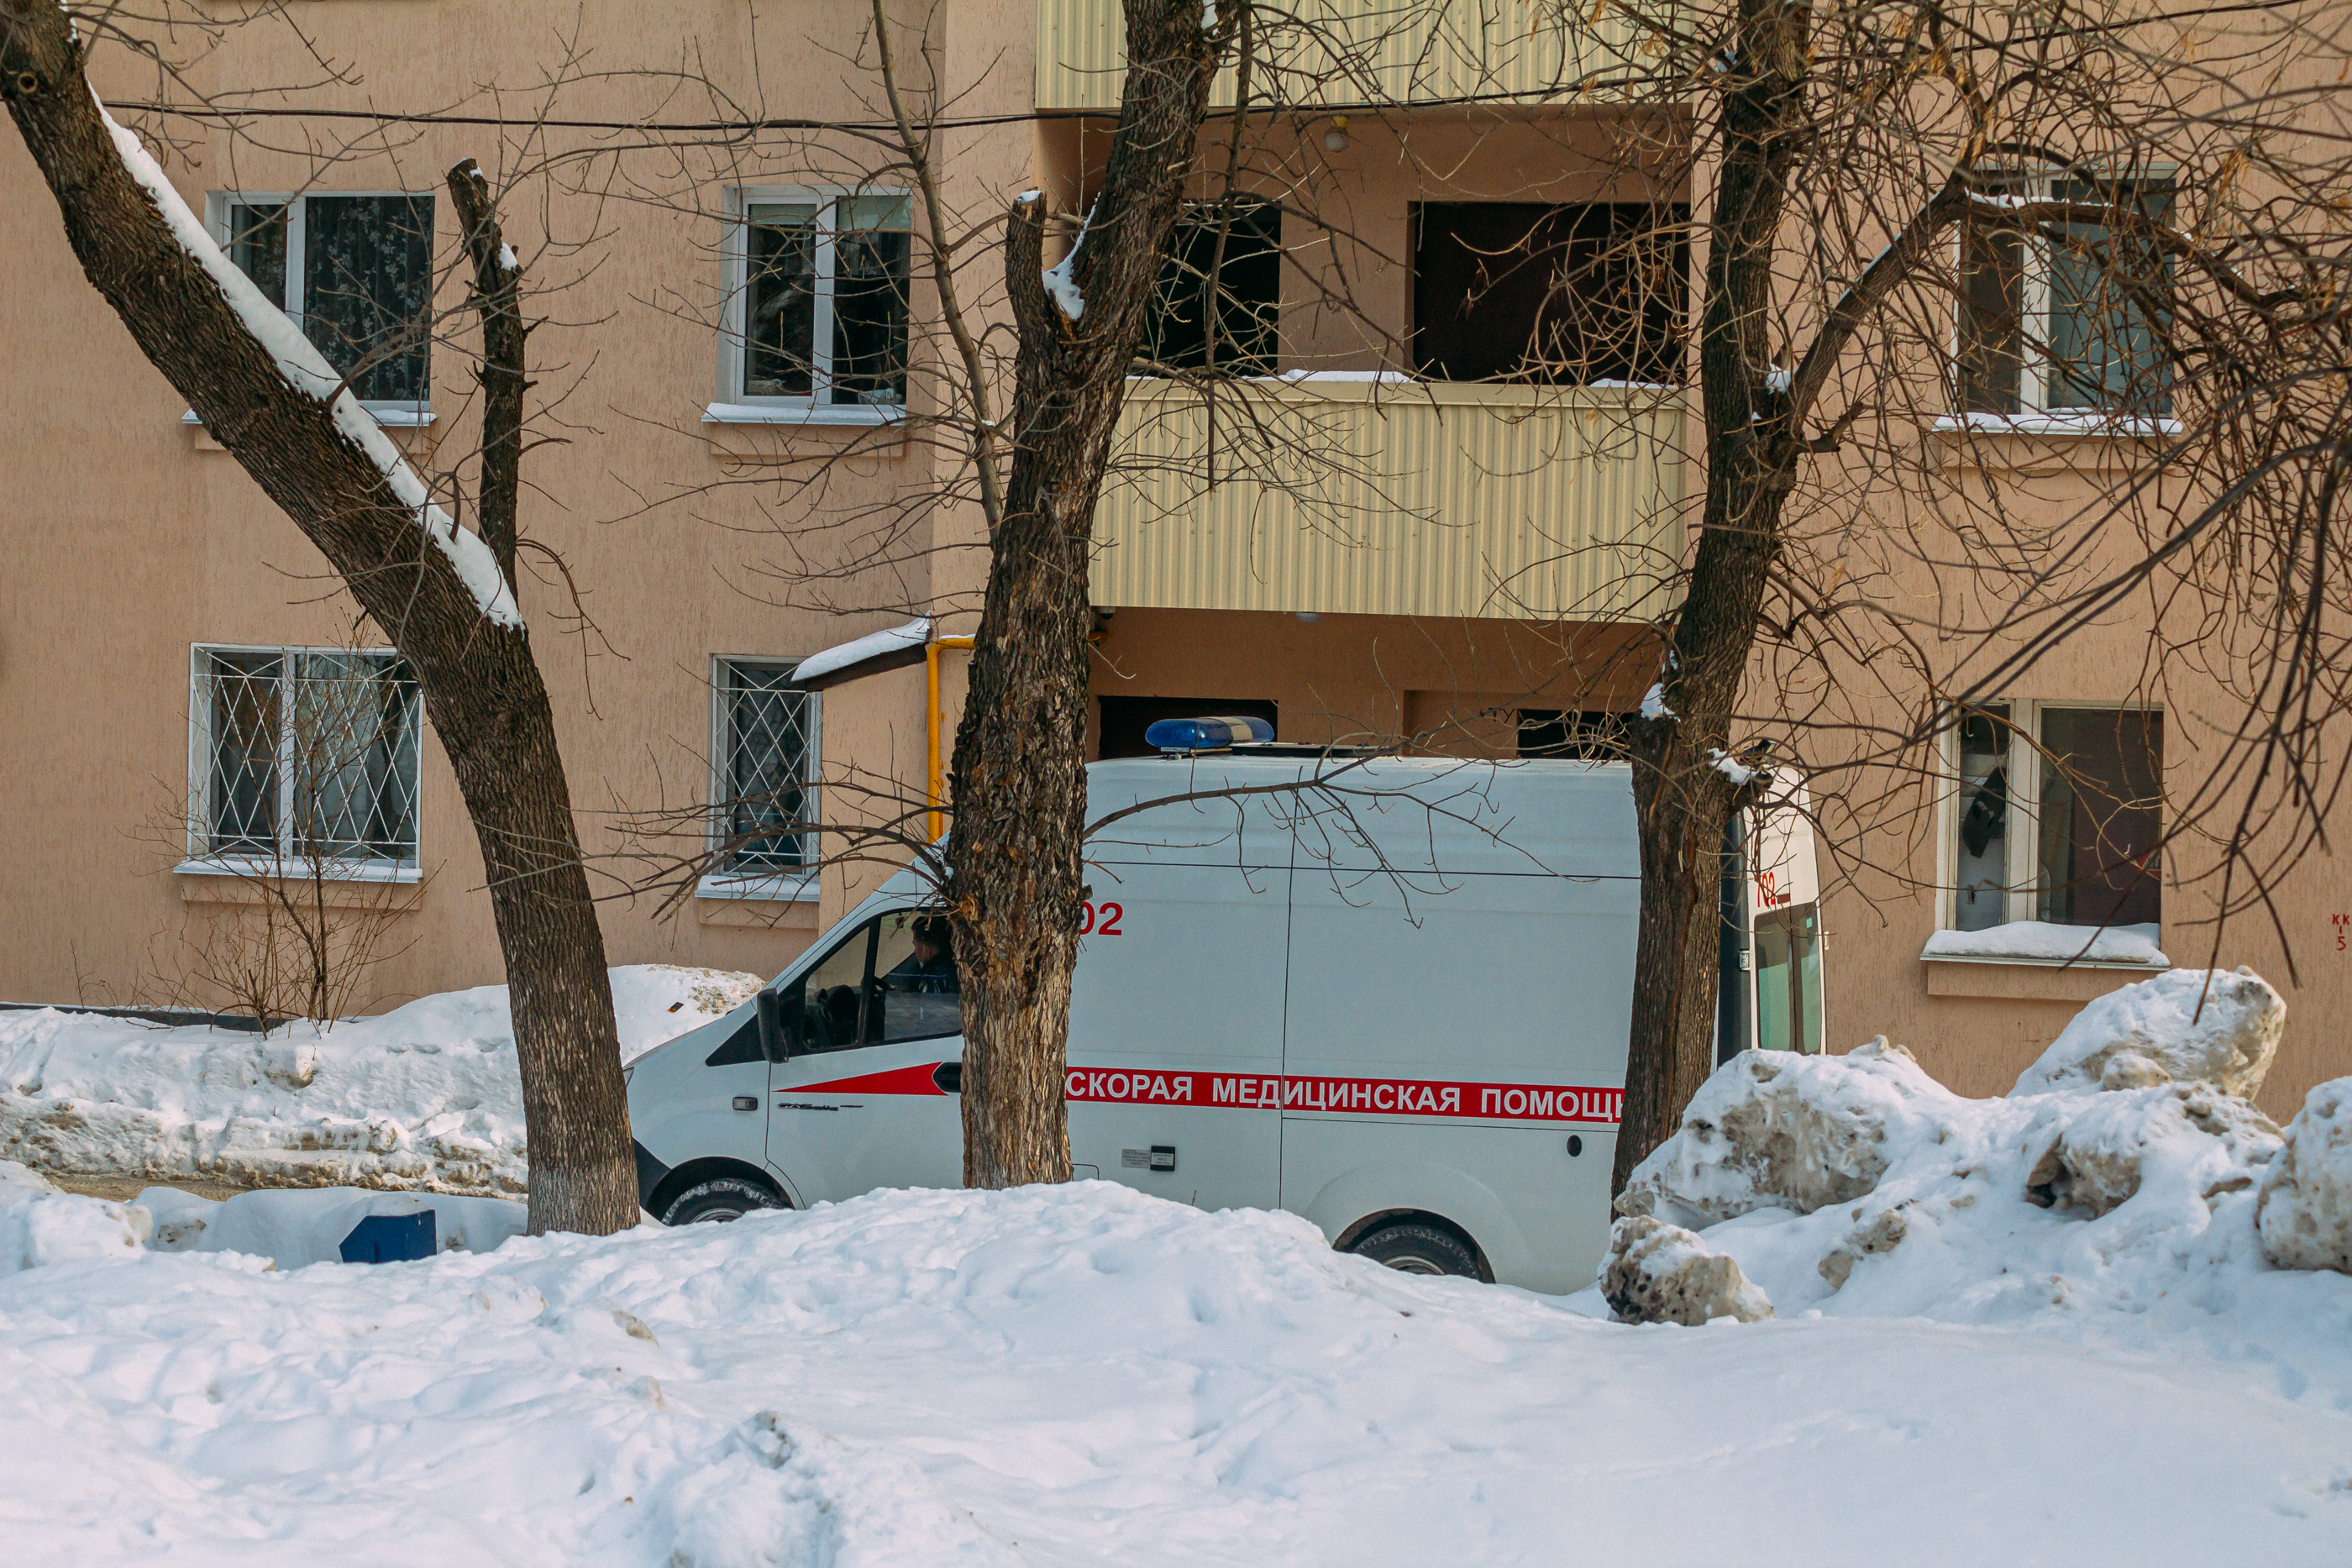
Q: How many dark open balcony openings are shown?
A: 2